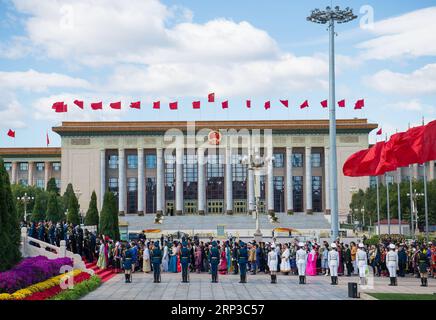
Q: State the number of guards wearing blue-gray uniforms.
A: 5